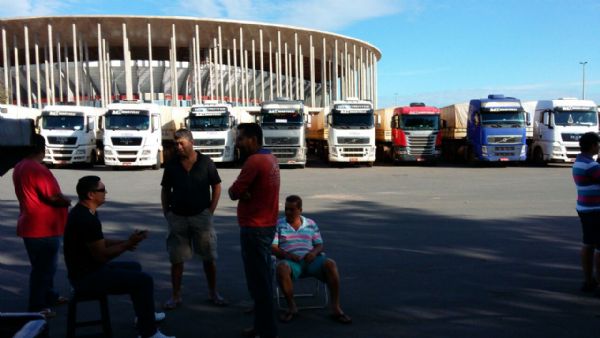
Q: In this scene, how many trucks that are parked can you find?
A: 8